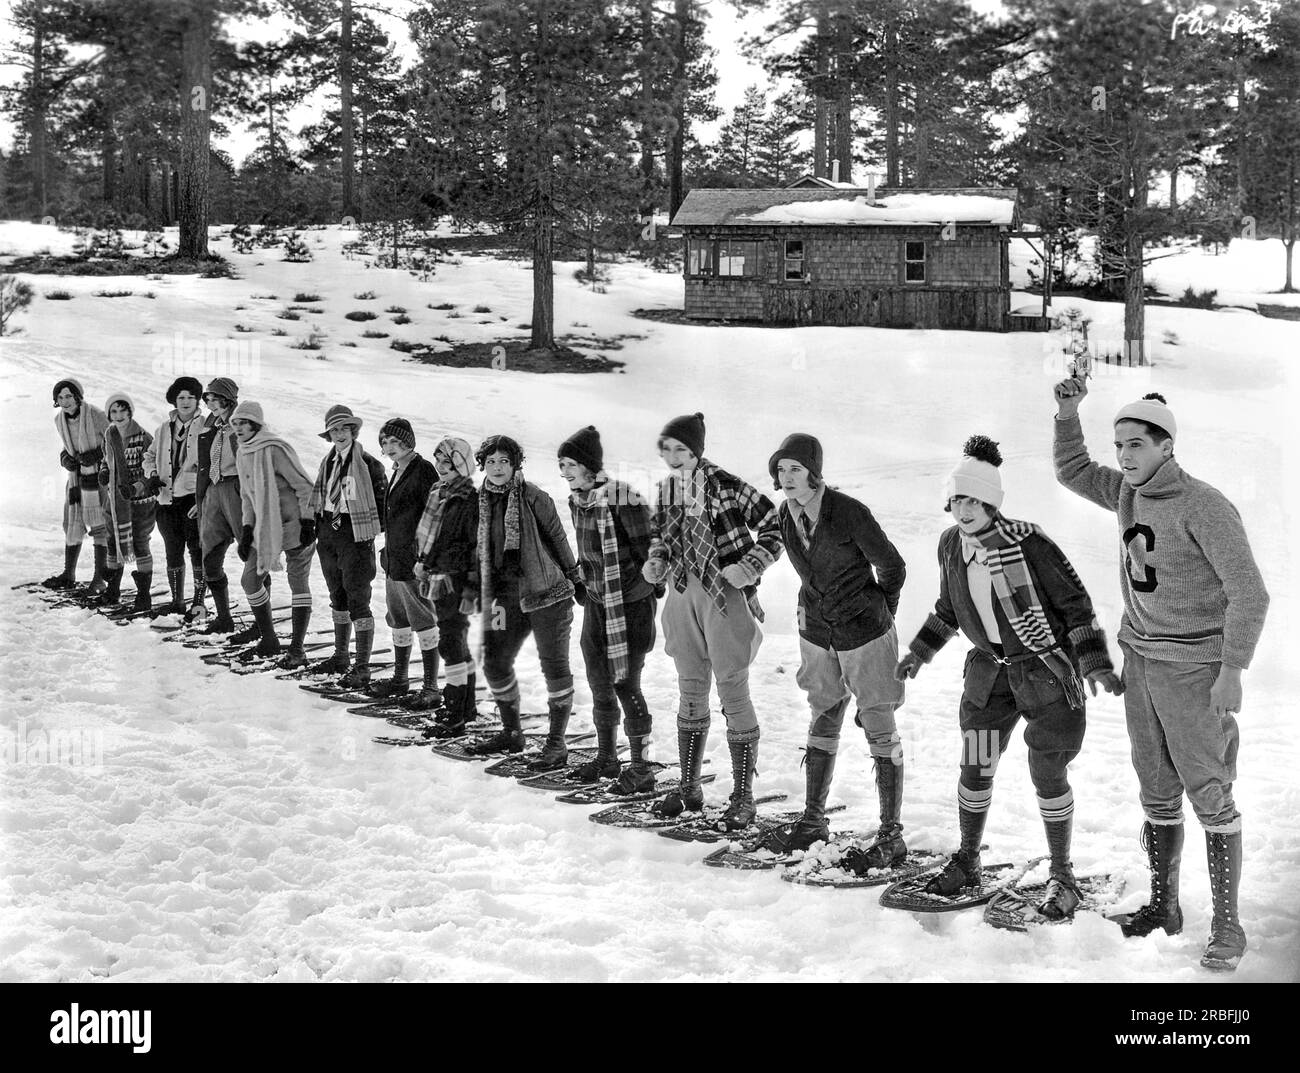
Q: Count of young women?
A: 13